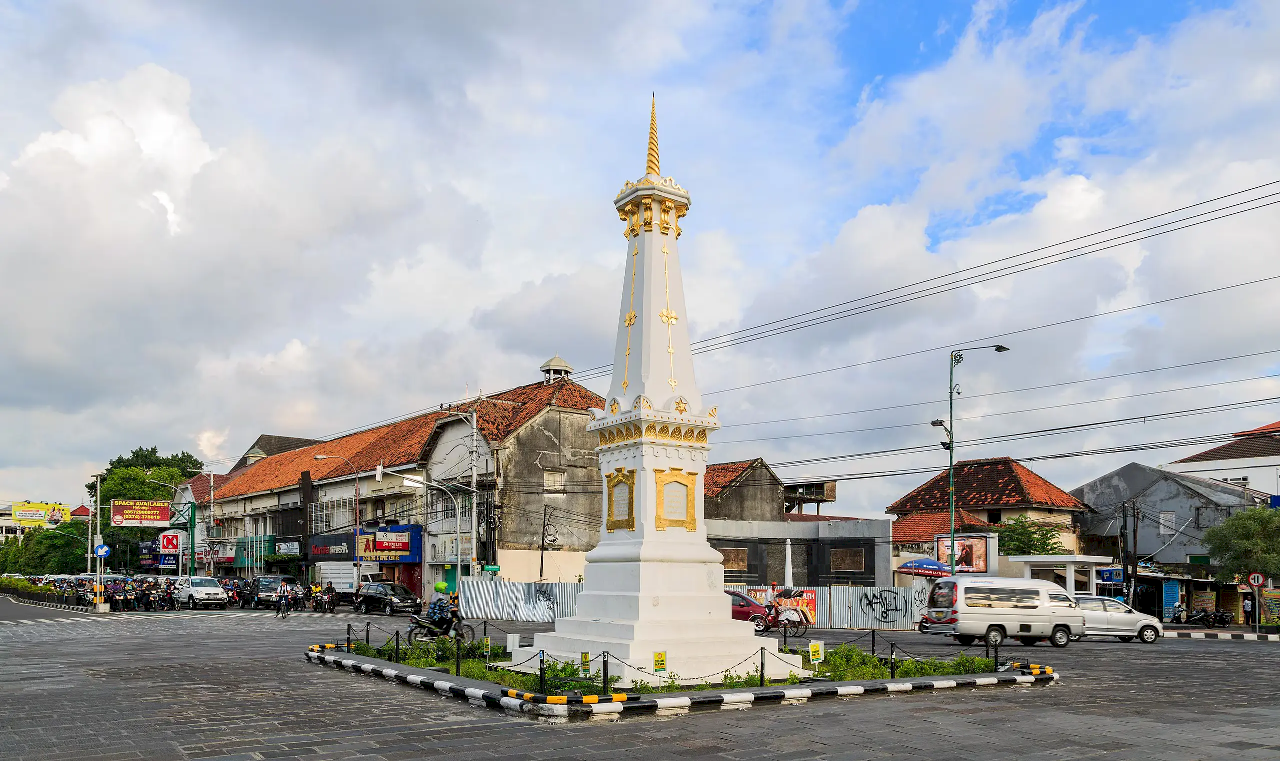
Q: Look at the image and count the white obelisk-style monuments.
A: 1